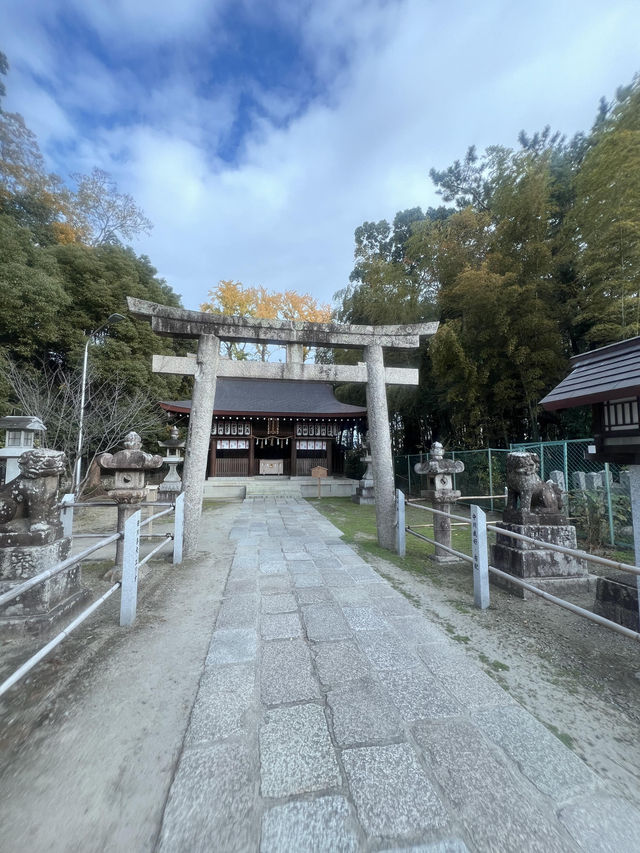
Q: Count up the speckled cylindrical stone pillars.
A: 2